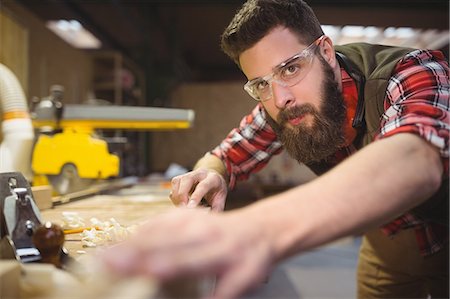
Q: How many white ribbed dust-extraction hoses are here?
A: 1